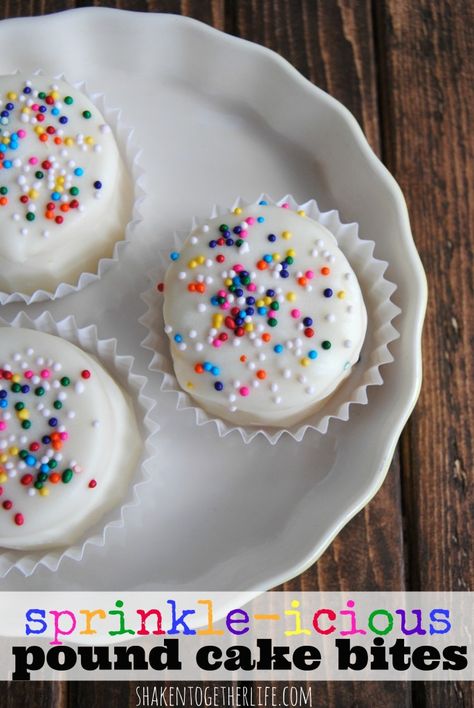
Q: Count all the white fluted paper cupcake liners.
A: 3